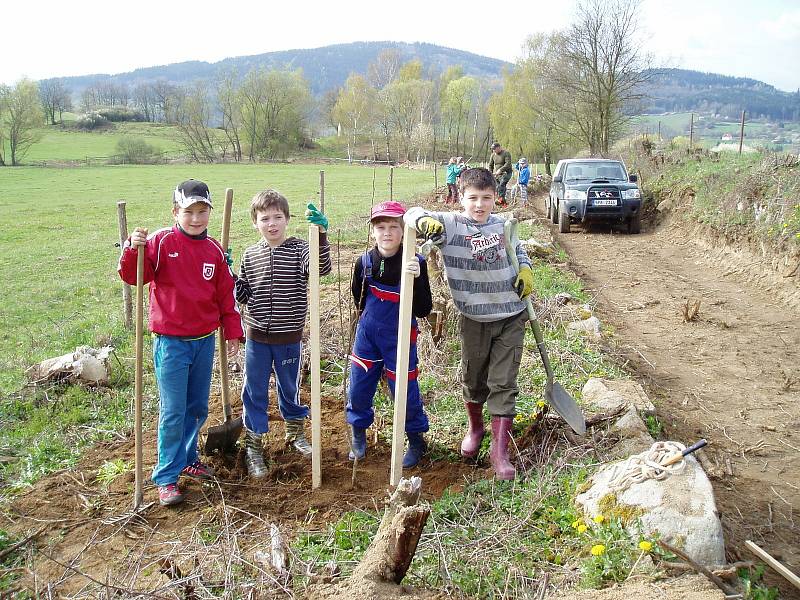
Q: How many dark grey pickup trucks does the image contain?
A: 1